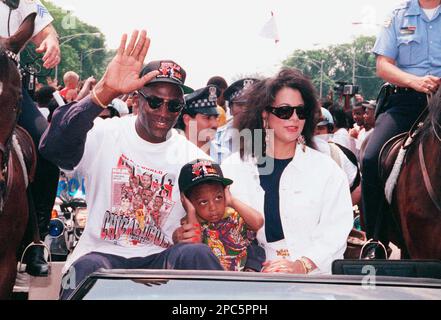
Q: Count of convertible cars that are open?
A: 1